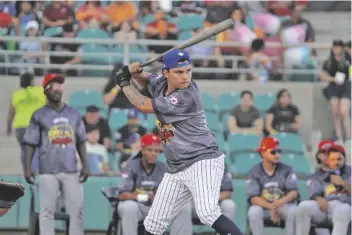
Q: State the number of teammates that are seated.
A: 5